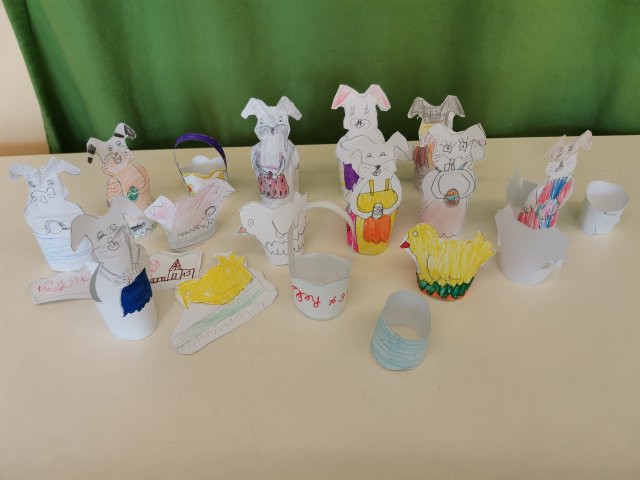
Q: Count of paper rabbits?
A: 9